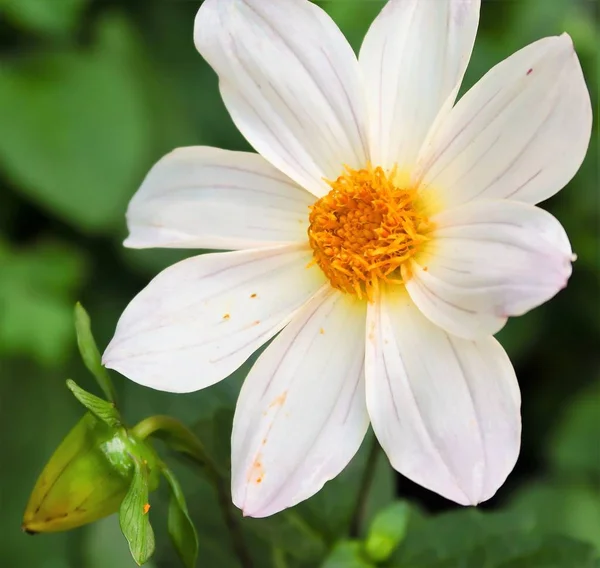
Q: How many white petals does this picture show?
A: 8